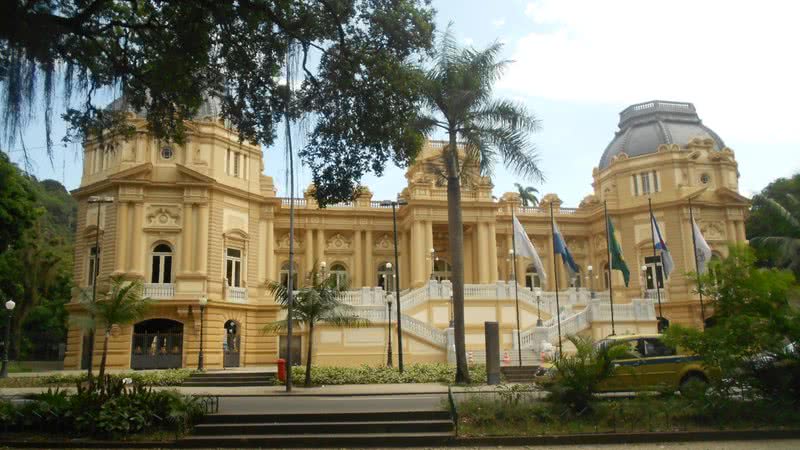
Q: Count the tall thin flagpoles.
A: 5